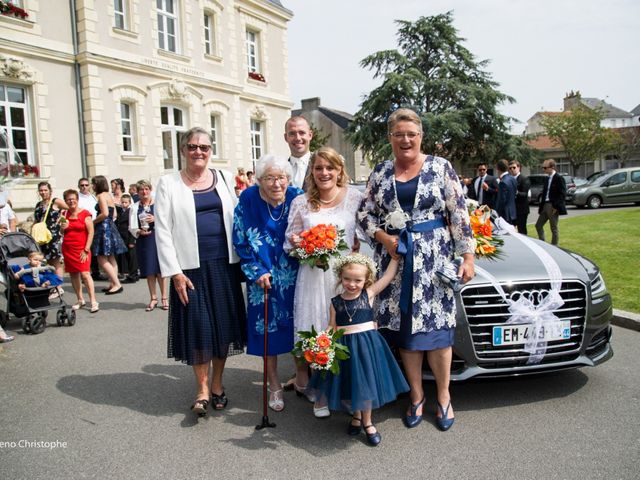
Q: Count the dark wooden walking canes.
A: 1